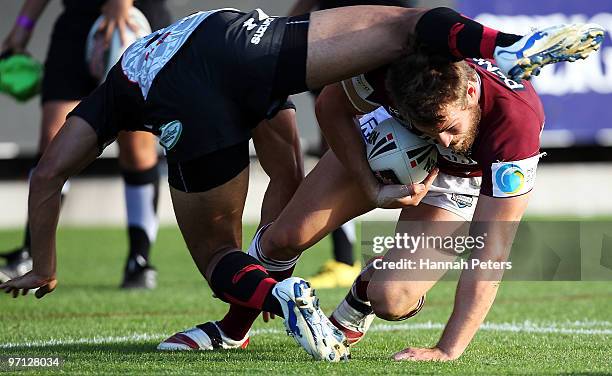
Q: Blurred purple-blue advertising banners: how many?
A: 1